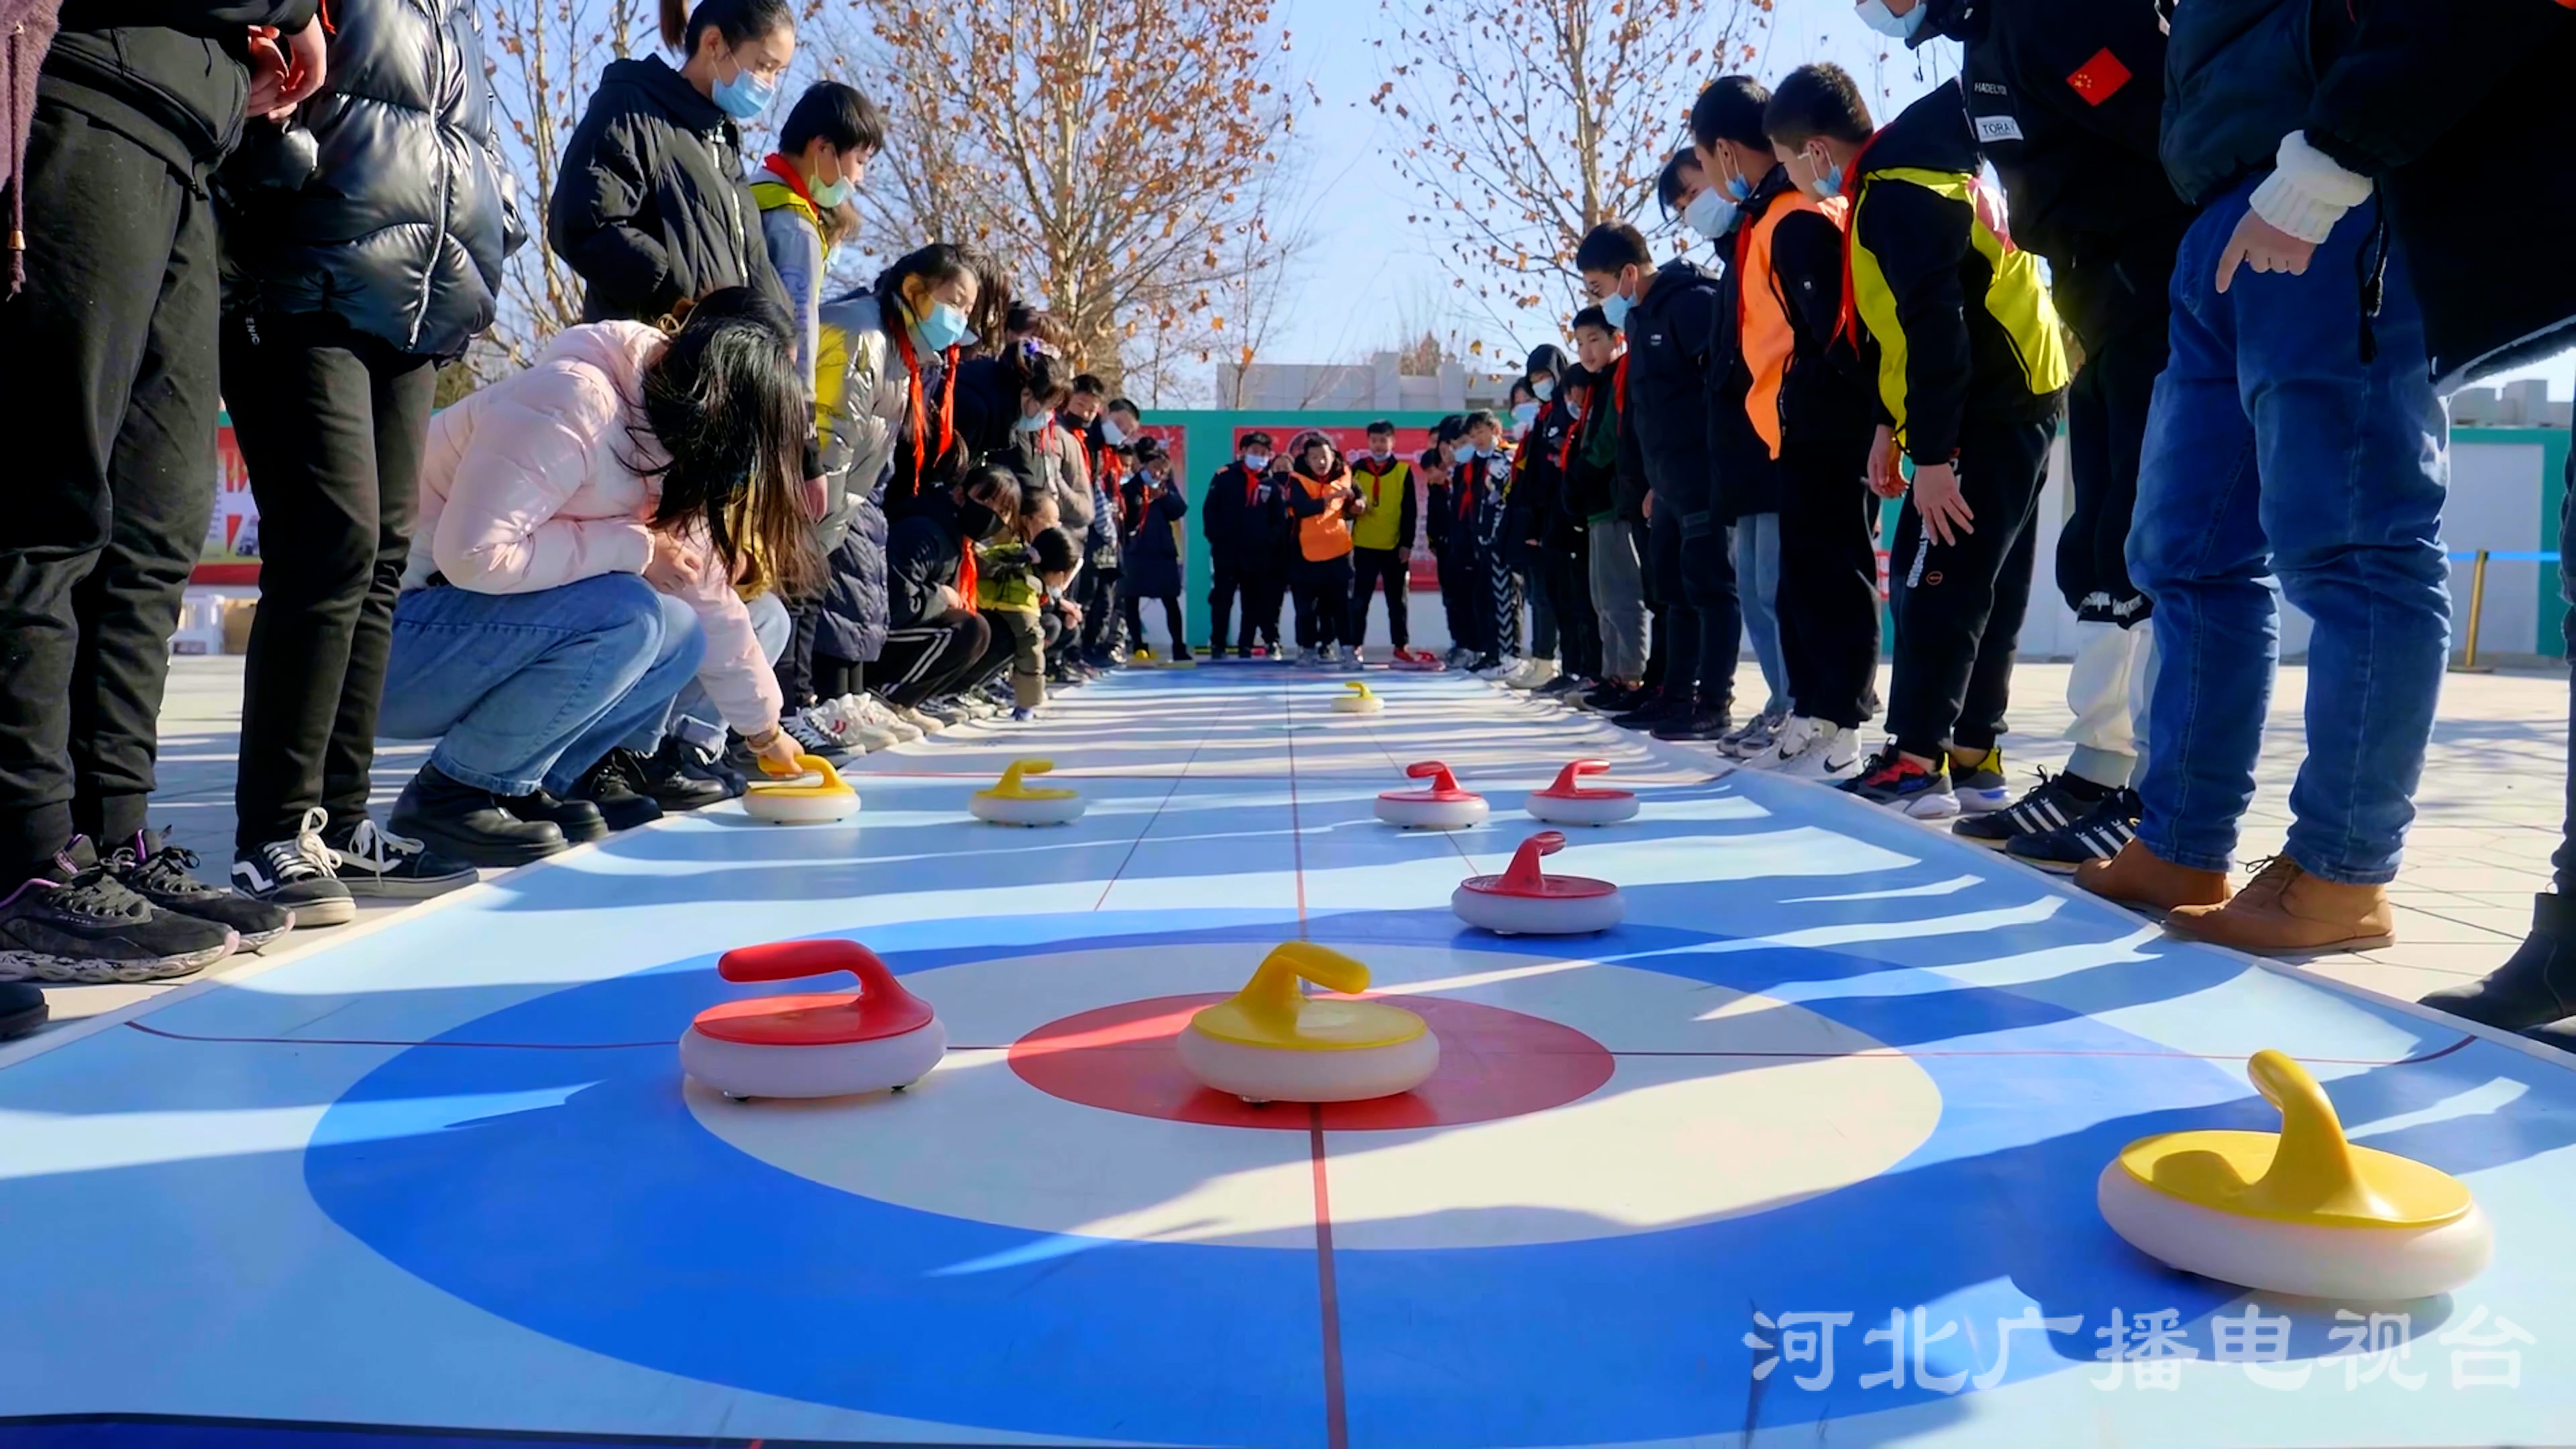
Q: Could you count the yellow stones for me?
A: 5